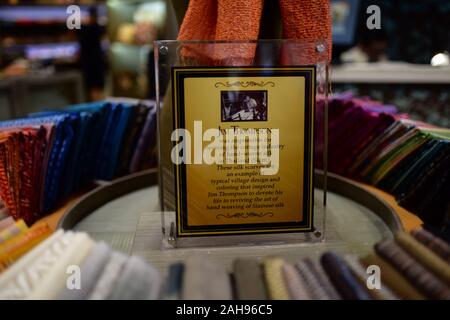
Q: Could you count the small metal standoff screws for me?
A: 4